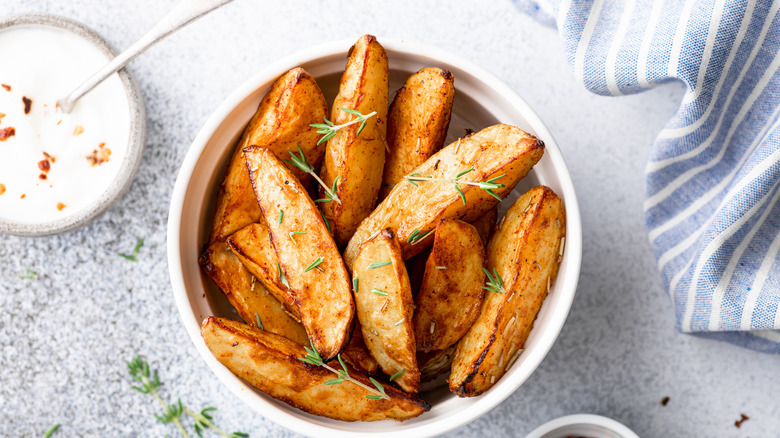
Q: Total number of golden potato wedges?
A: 11